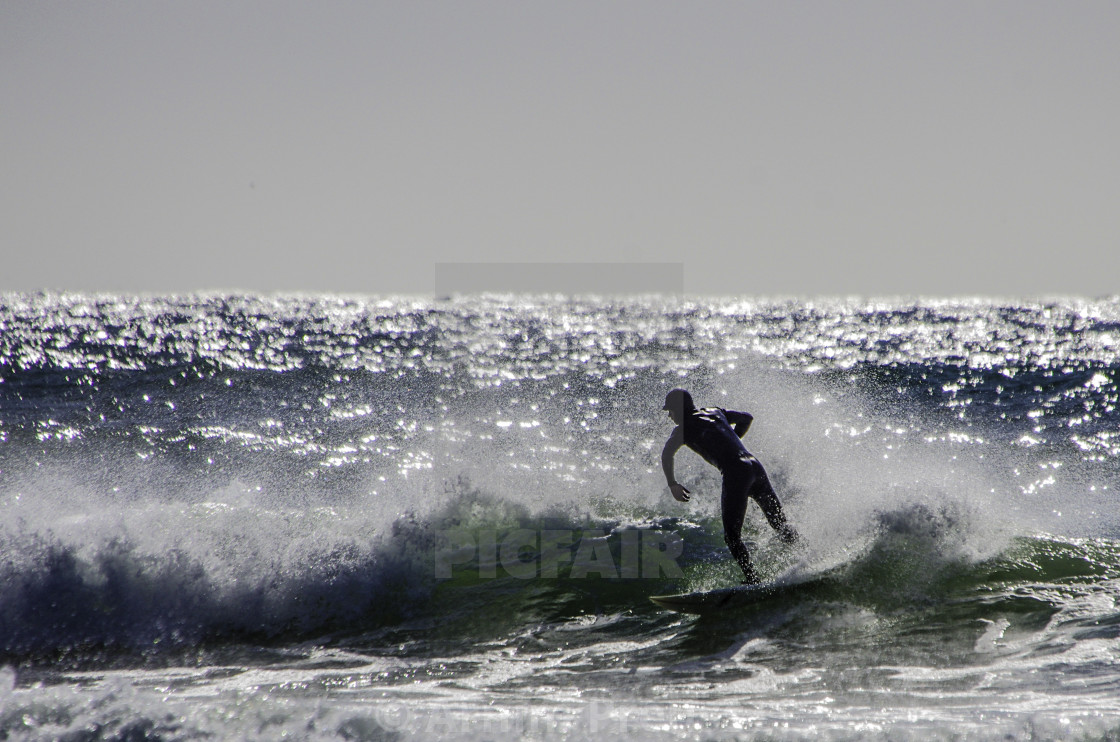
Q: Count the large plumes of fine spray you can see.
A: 2